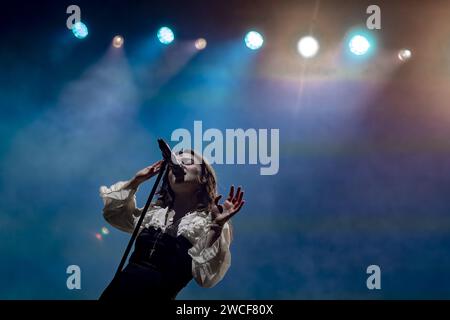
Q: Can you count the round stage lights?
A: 8